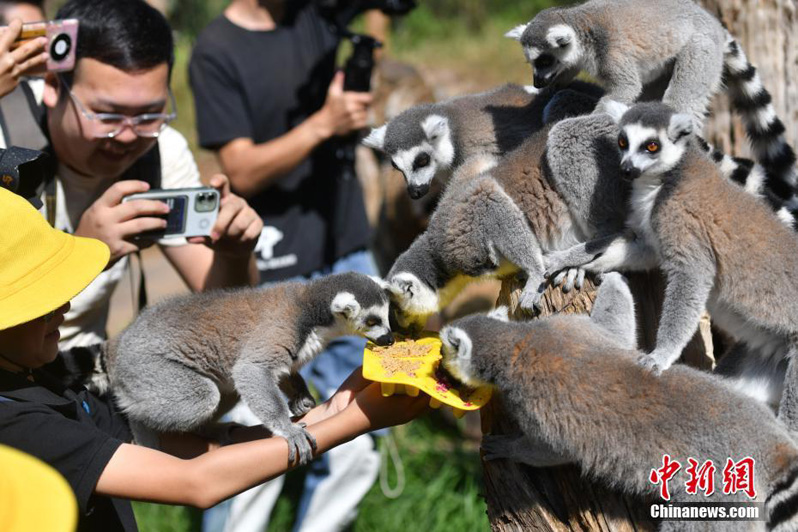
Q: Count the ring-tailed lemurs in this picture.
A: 6